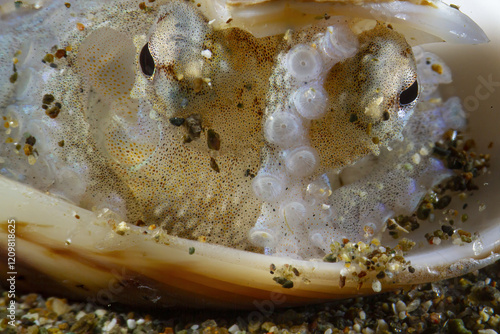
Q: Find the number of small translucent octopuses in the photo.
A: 1